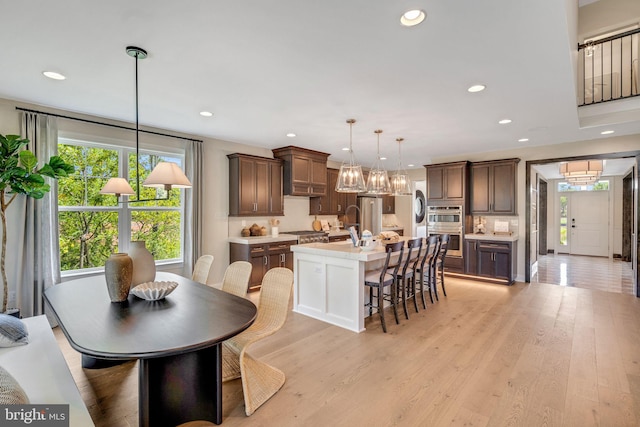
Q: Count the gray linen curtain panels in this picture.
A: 2